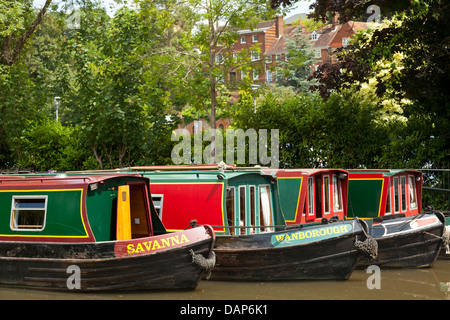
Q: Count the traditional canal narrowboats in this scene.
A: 4